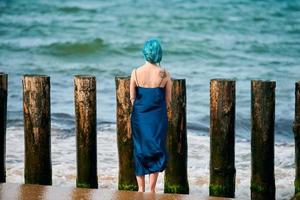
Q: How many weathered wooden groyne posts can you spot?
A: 8